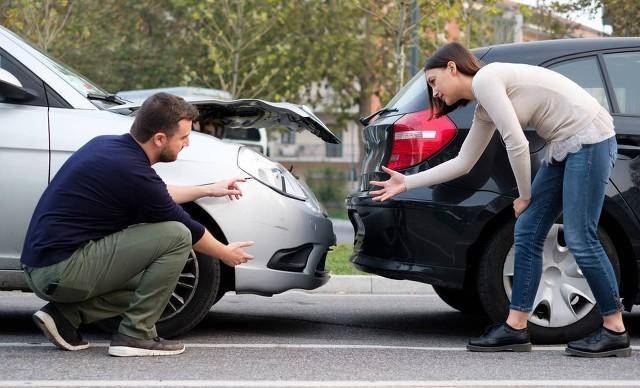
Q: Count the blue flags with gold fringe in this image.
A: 0